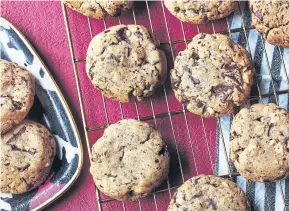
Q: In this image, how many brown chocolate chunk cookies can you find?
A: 10